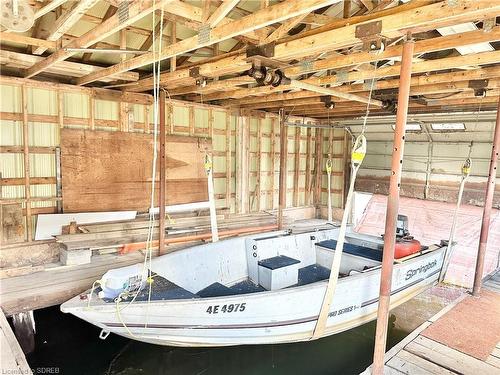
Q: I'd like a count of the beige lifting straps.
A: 4